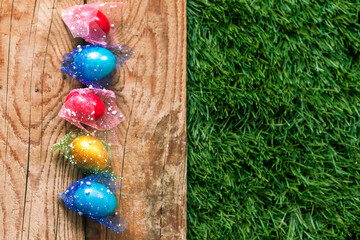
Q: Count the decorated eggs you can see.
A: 5